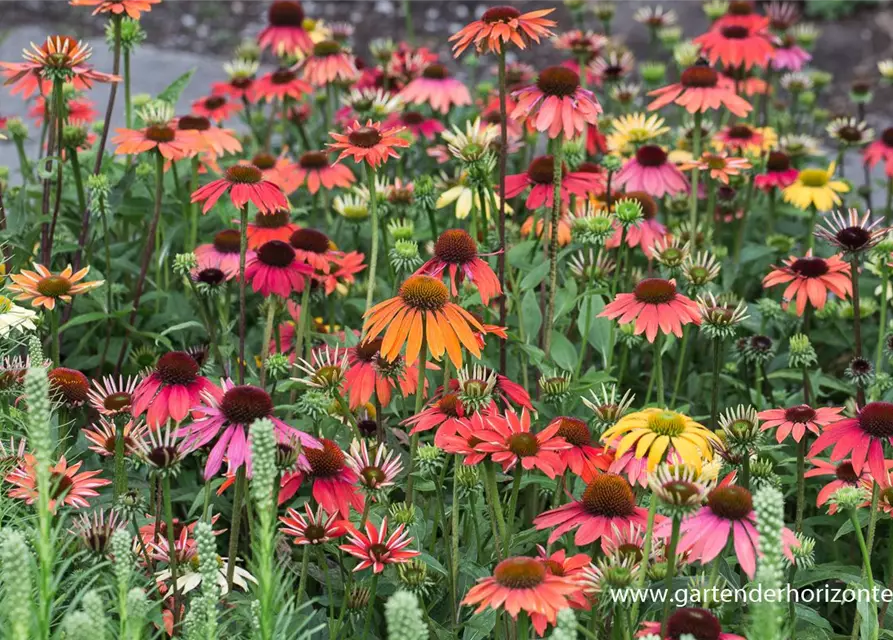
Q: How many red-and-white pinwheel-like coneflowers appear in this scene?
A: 2